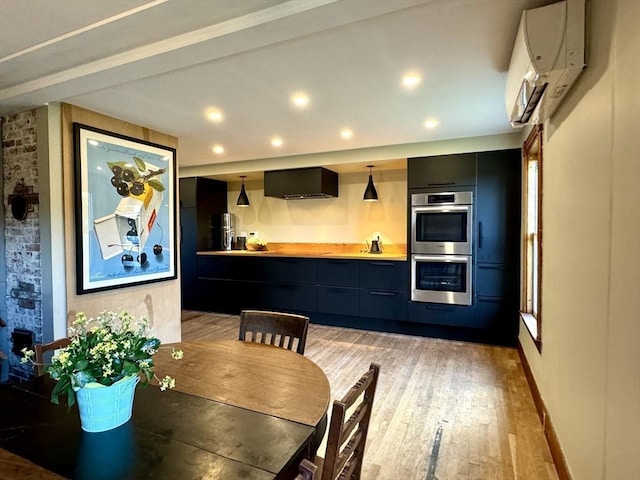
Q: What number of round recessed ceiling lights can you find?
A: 7